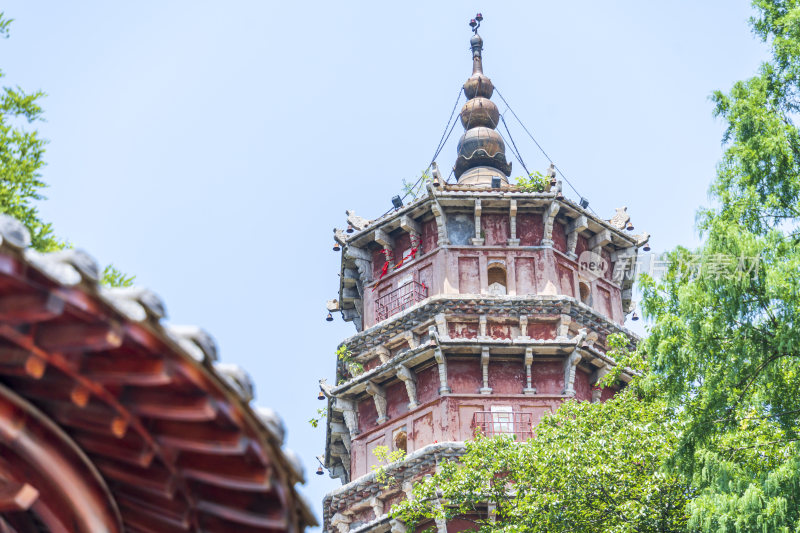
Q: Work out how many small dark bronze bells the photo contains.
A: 13